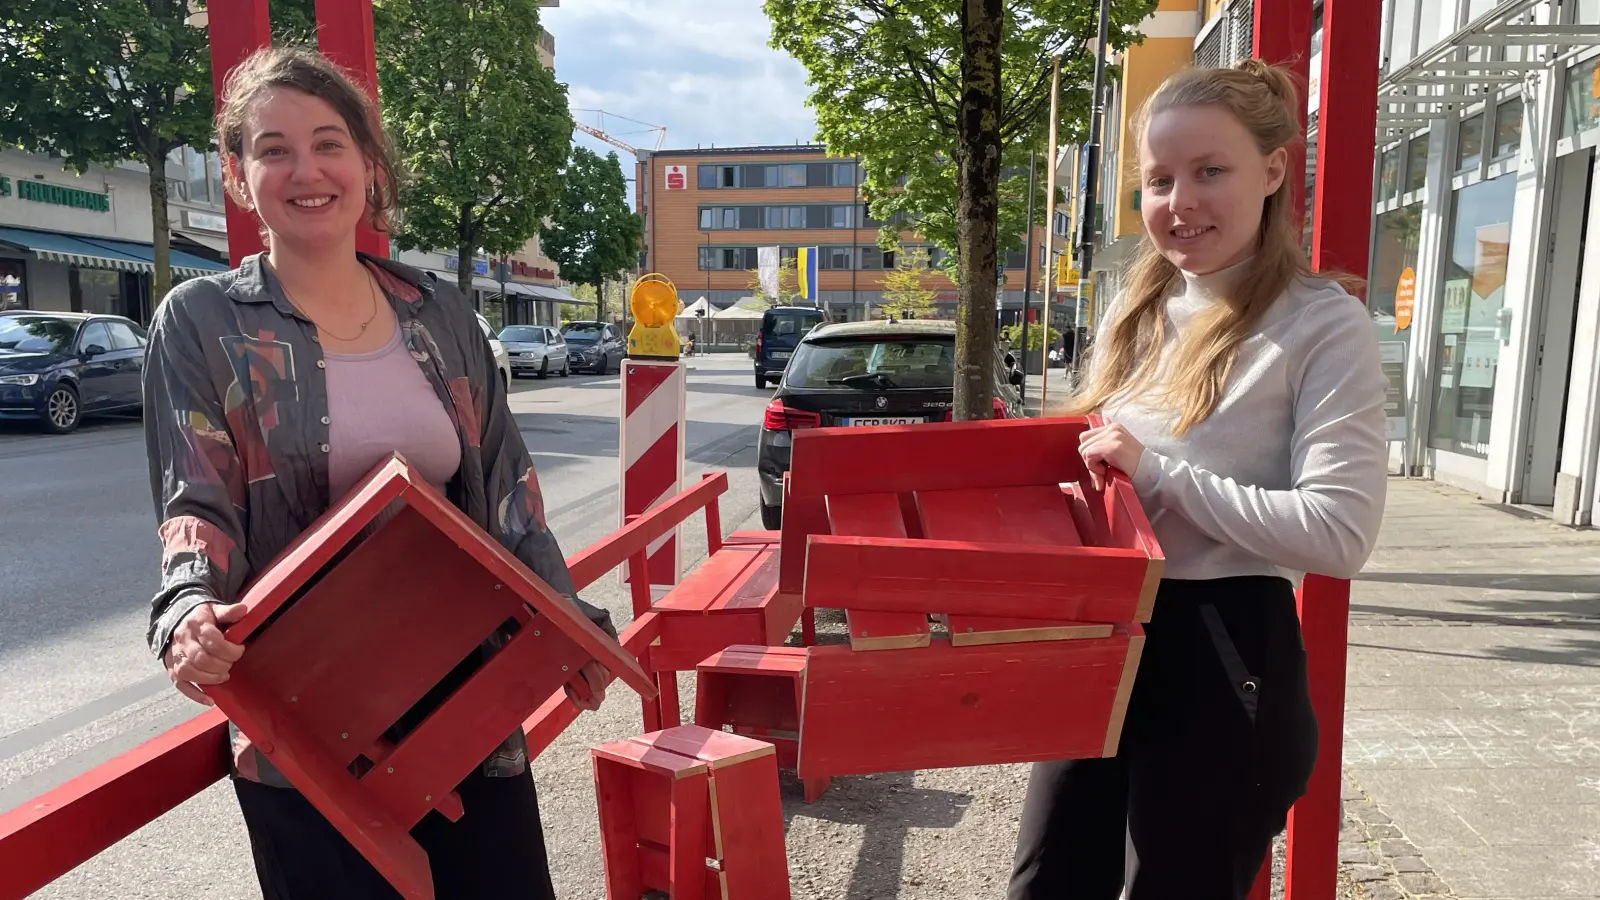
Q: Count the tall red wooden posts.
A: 4